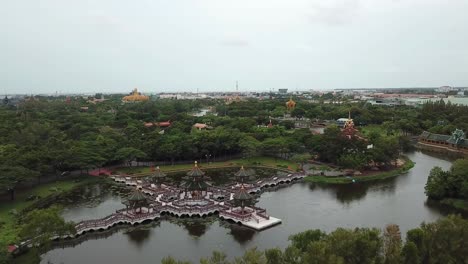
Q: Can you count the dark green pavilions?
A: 5